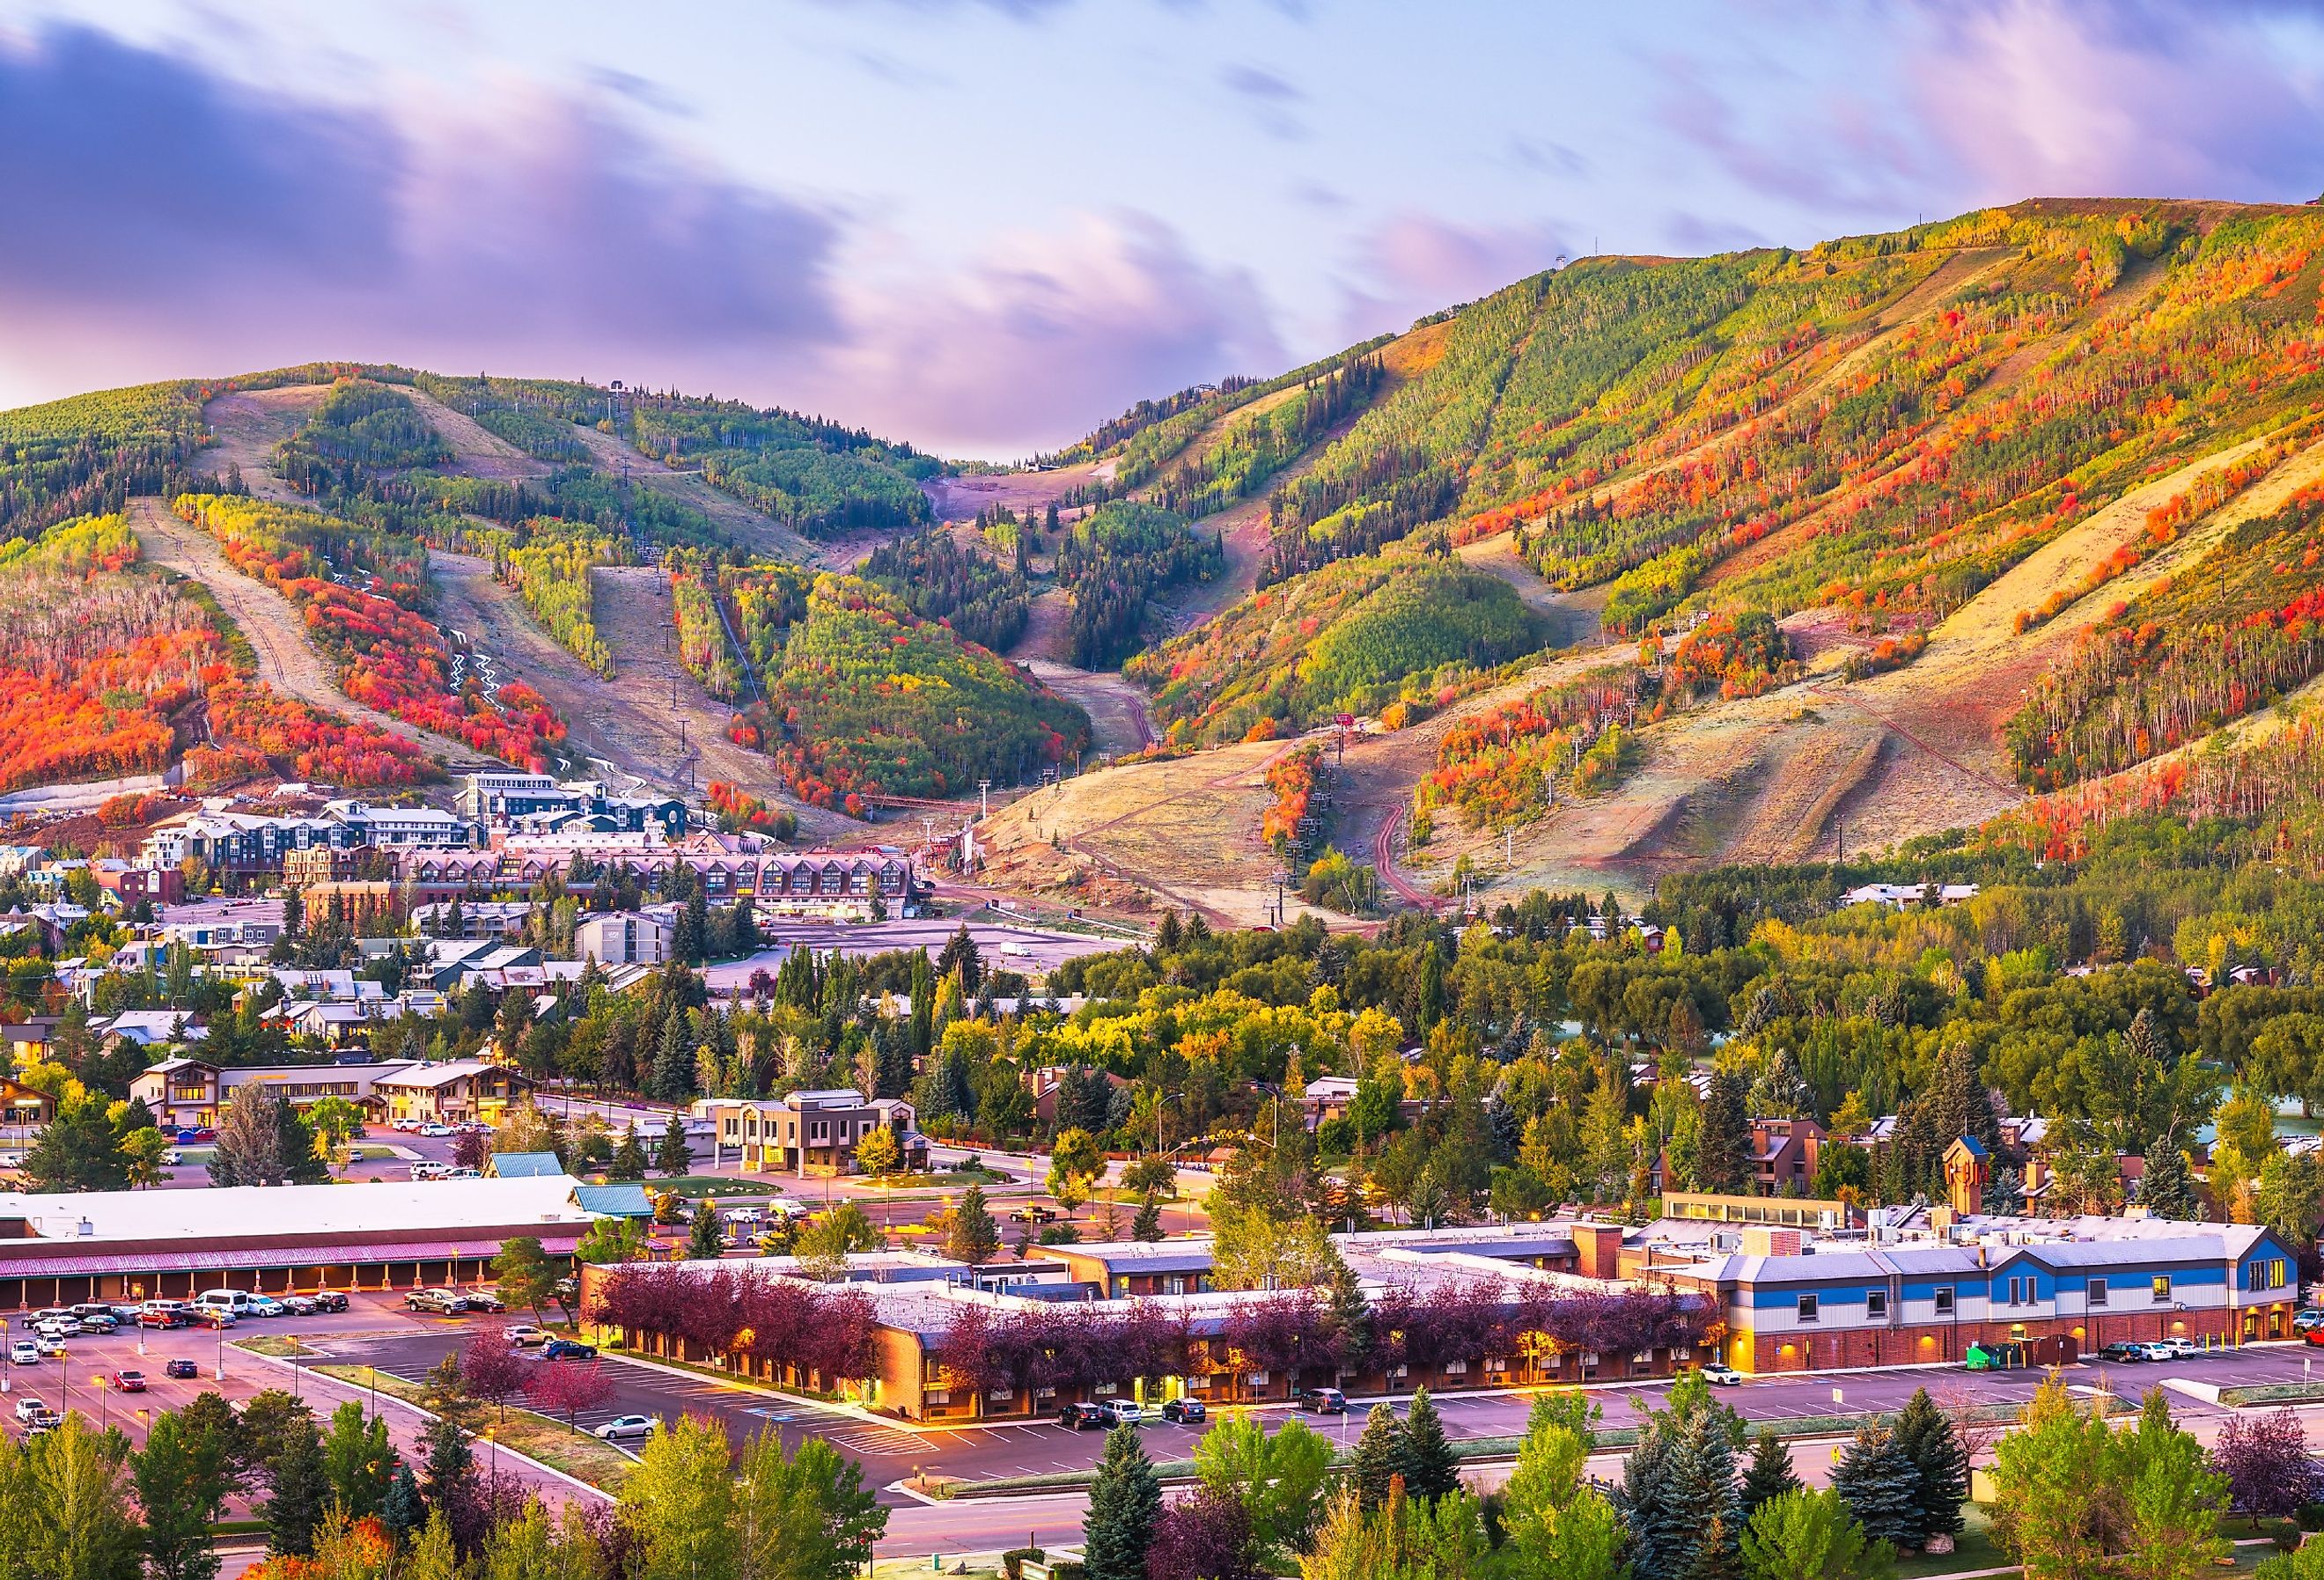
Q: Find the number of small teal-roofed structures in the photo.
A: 2